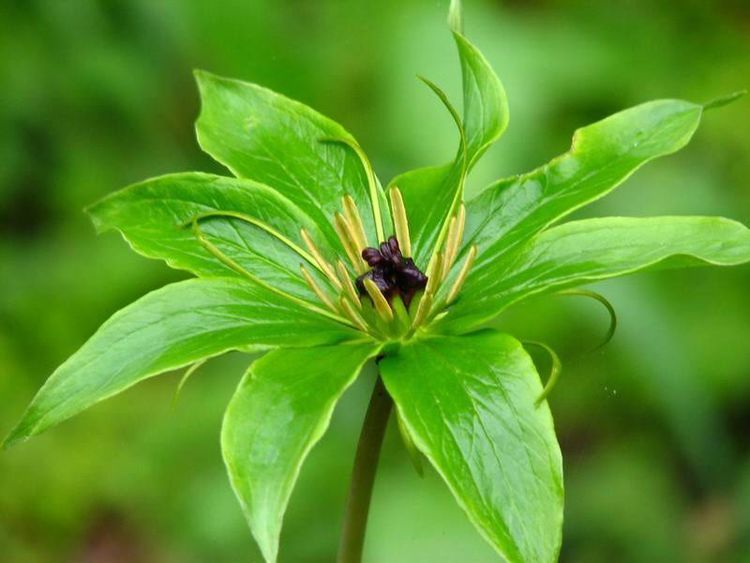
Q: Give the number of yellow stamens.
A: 13